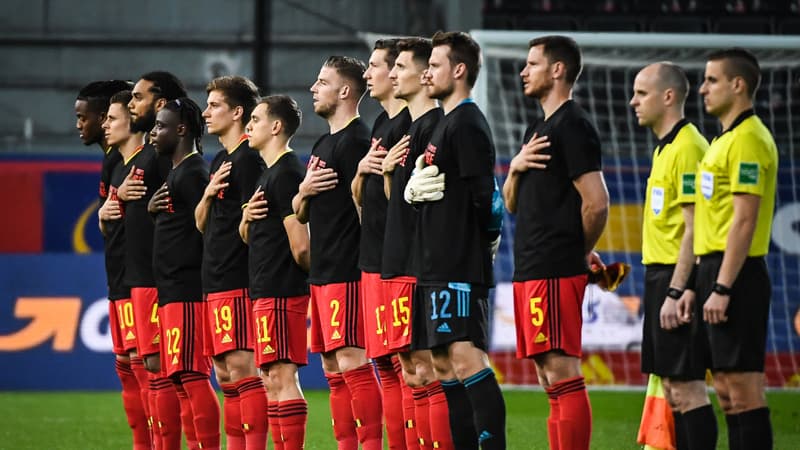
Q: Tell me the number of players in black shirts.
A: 11